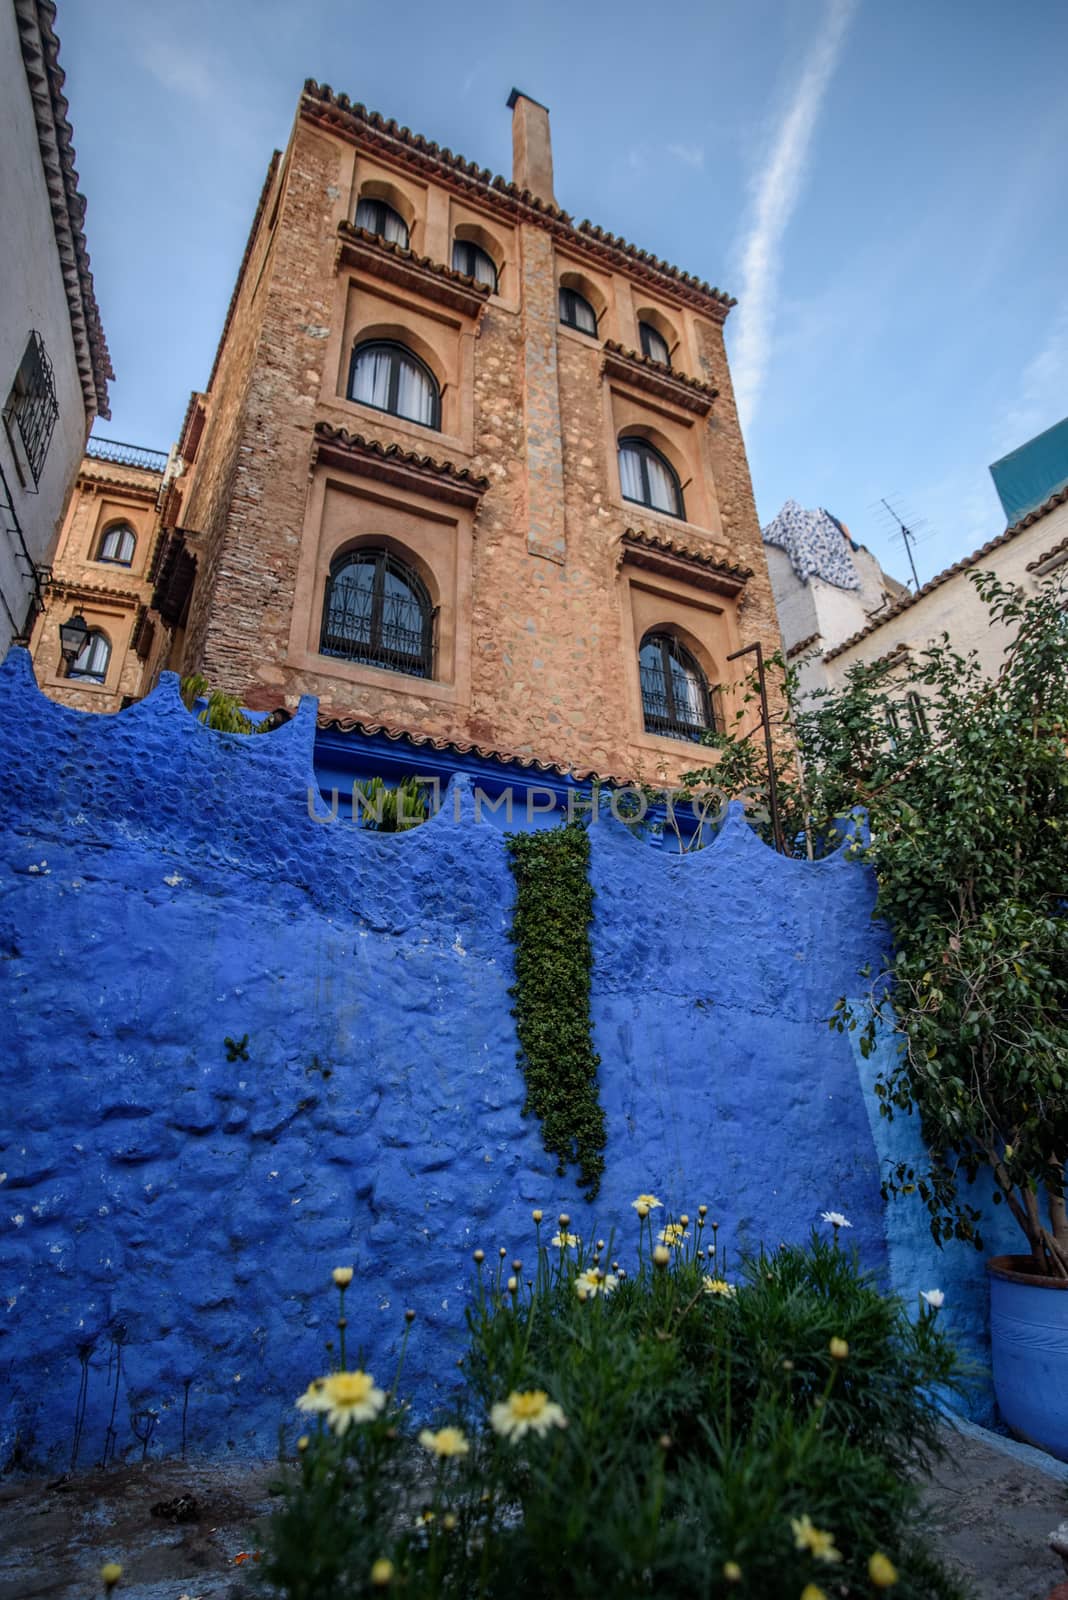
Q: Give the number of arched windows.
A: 10